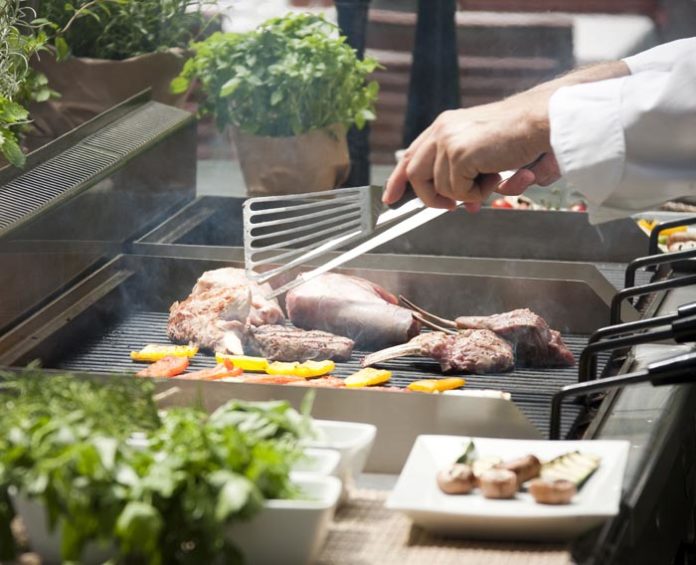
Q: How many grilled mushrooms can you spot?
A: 4